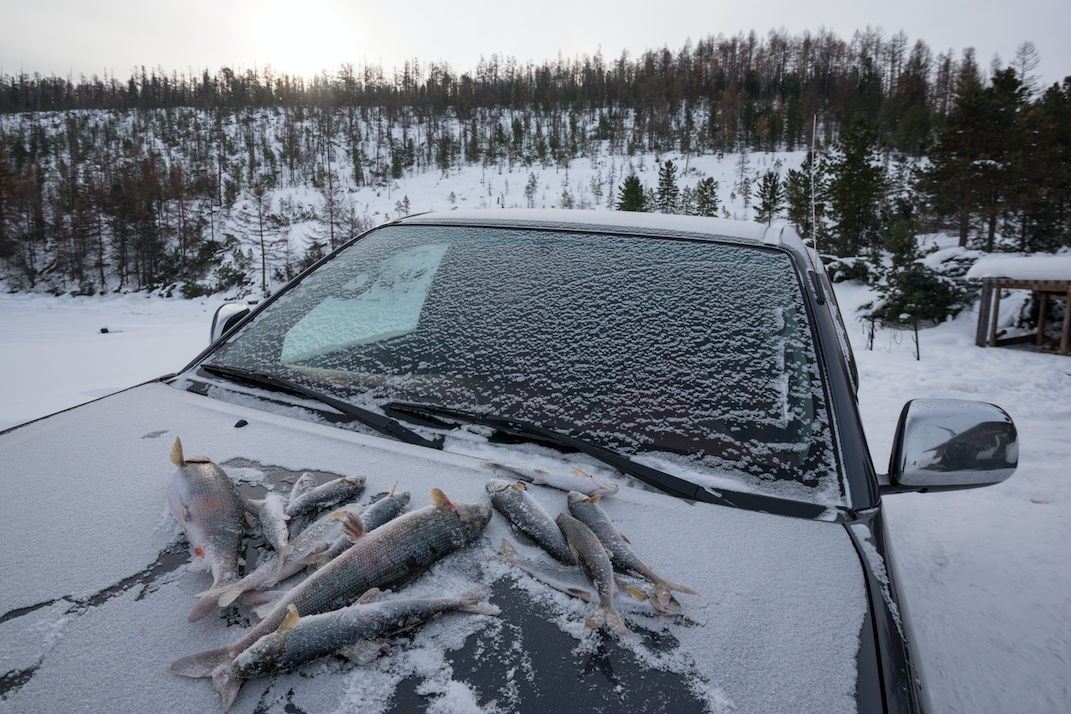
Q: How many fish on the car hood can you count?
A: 13